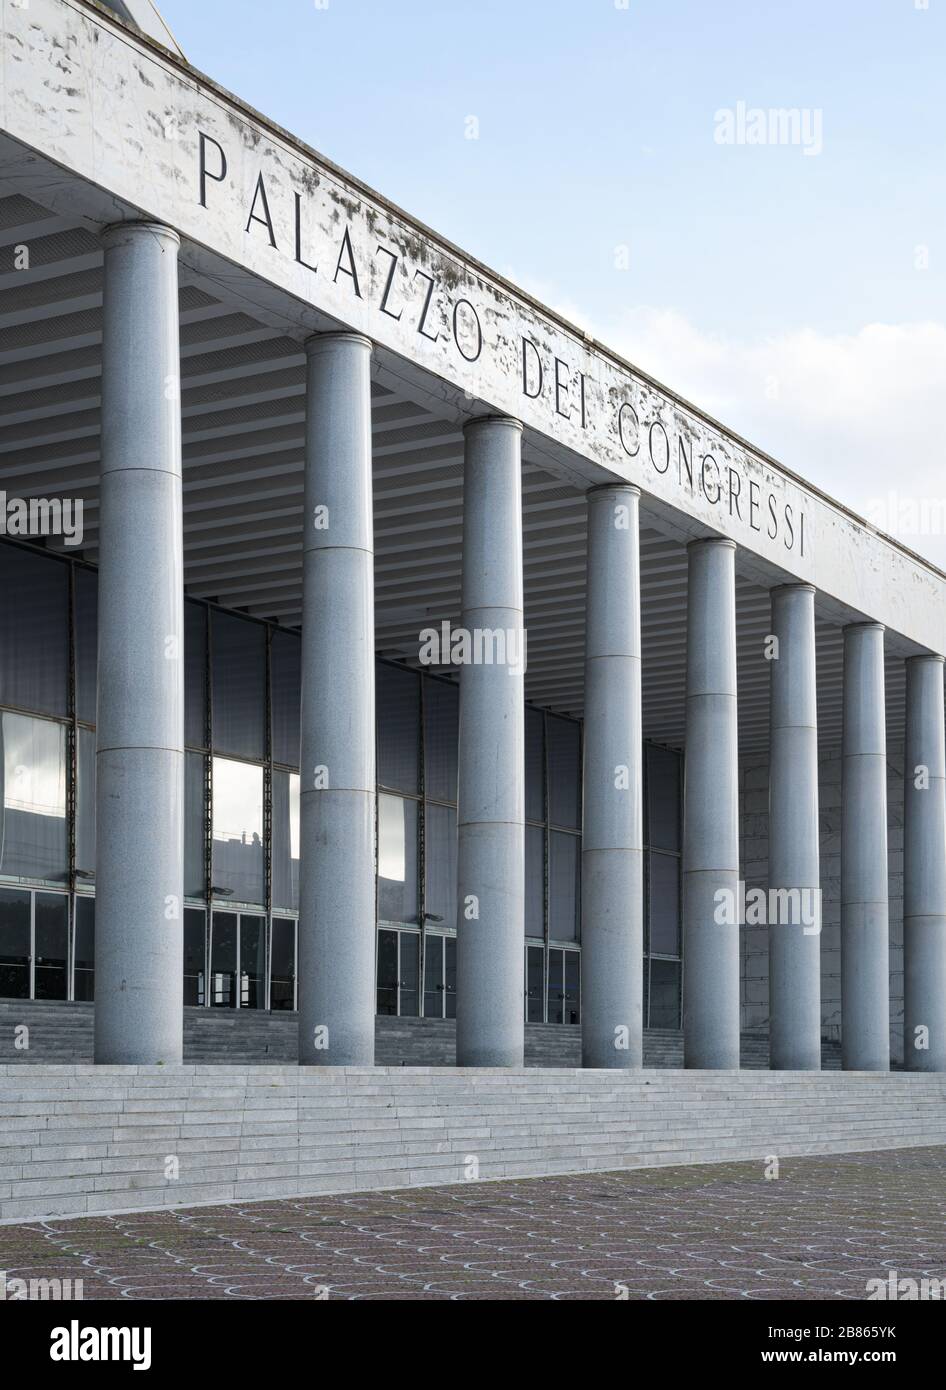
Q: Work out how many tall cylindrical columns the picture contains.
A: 8